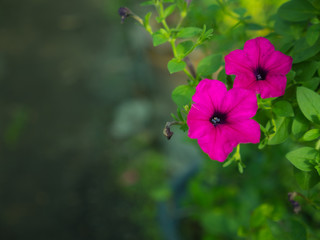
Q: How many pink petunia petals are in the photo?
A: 10